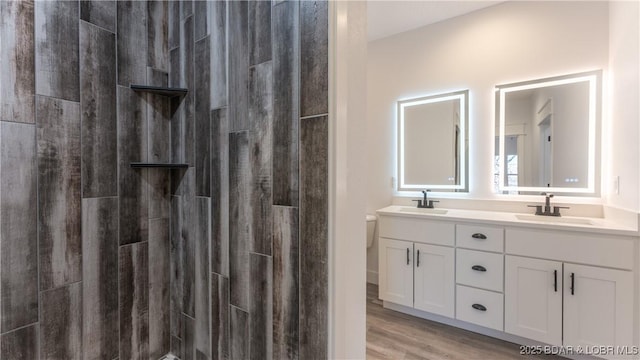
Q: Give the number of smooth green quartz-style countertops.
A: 0